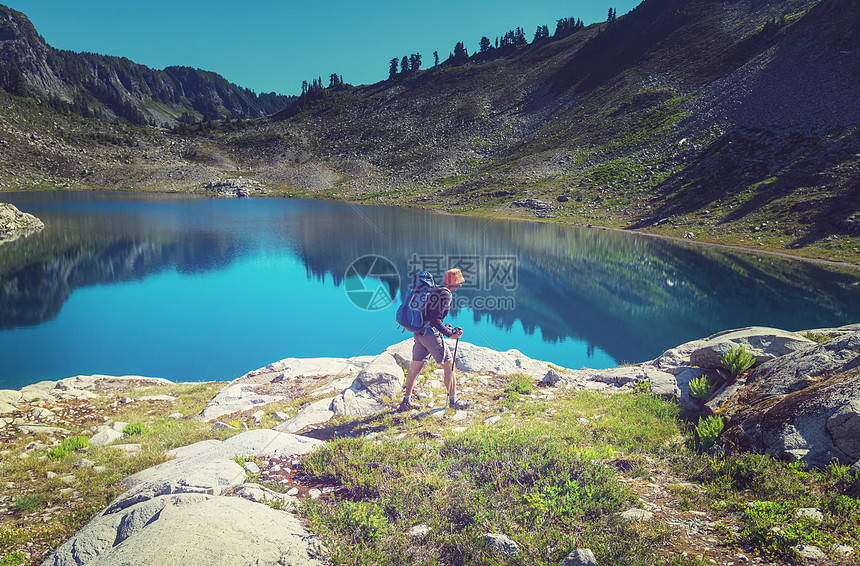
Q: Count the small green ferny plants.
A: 3